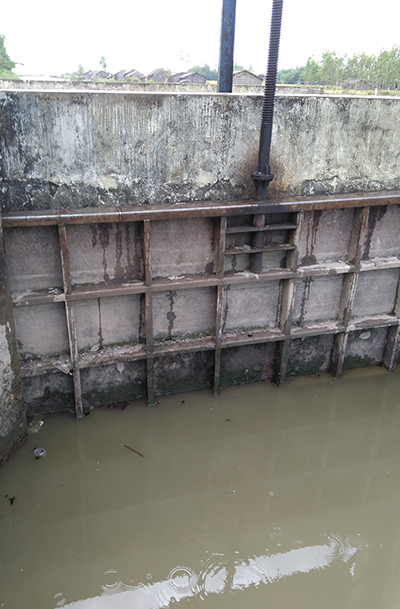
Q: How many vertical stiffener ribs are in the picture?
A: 6